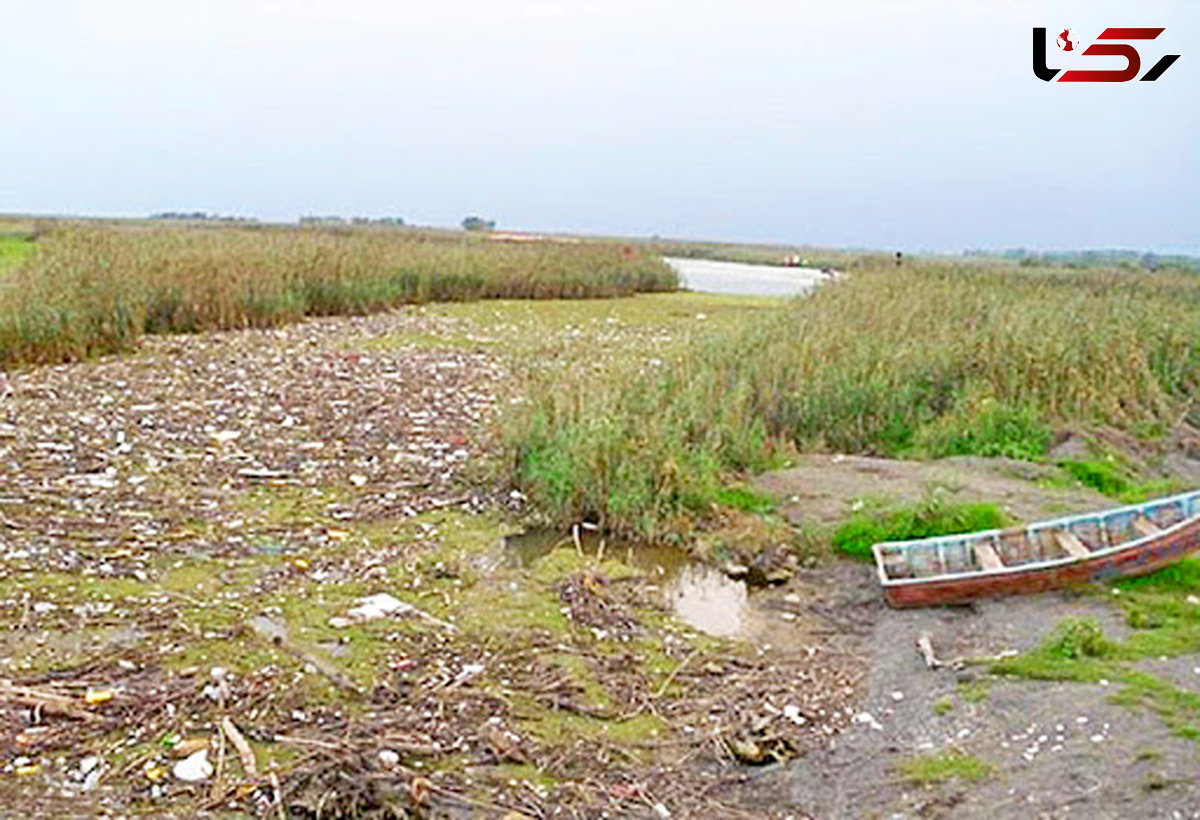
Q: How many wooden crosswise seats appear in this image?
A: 3